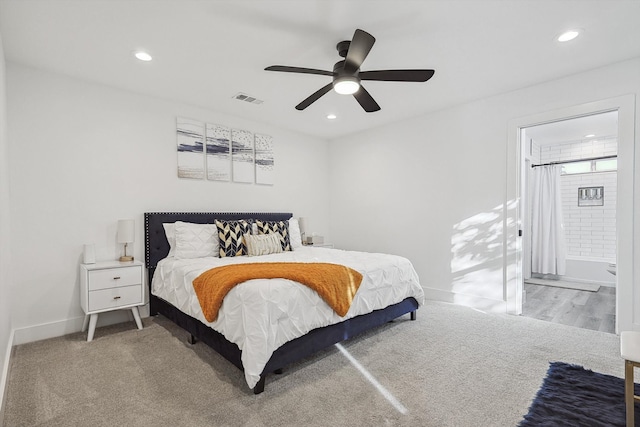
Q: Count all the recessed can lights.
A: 4